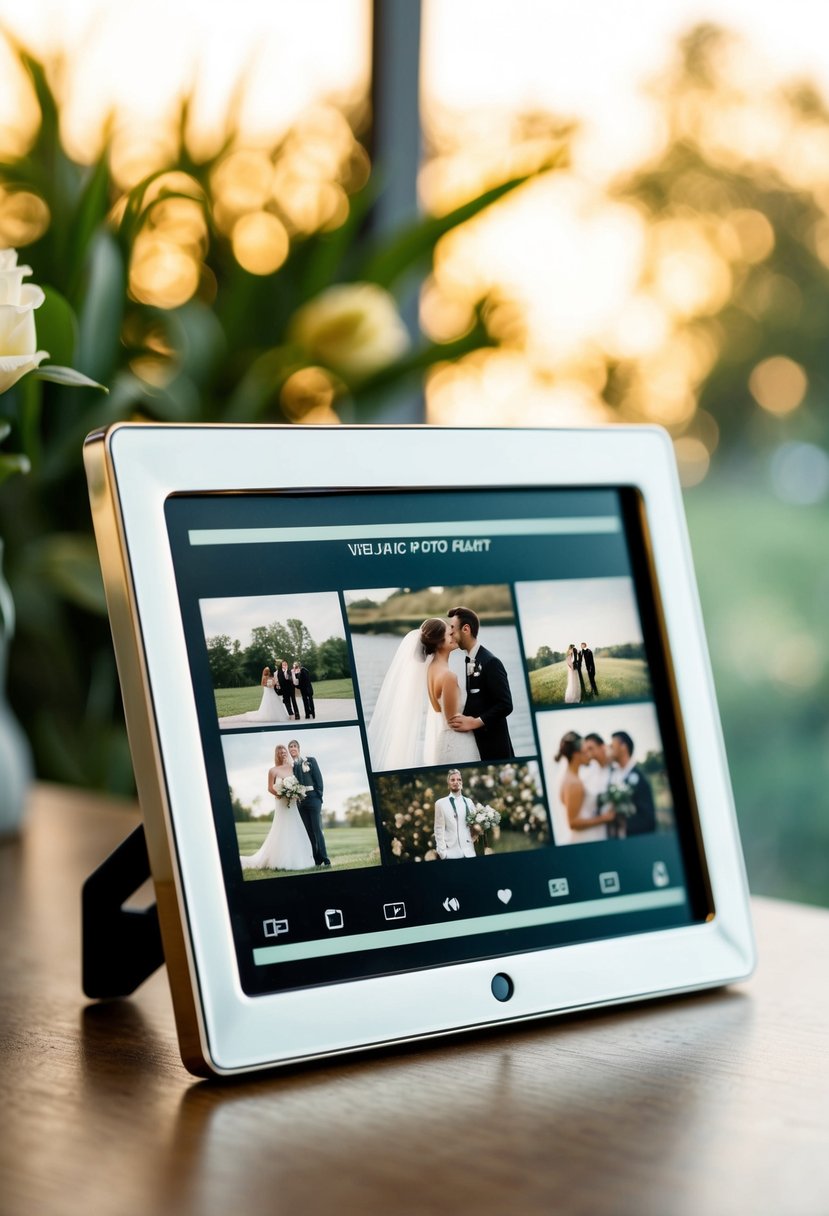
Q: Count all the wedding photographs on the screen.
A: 6